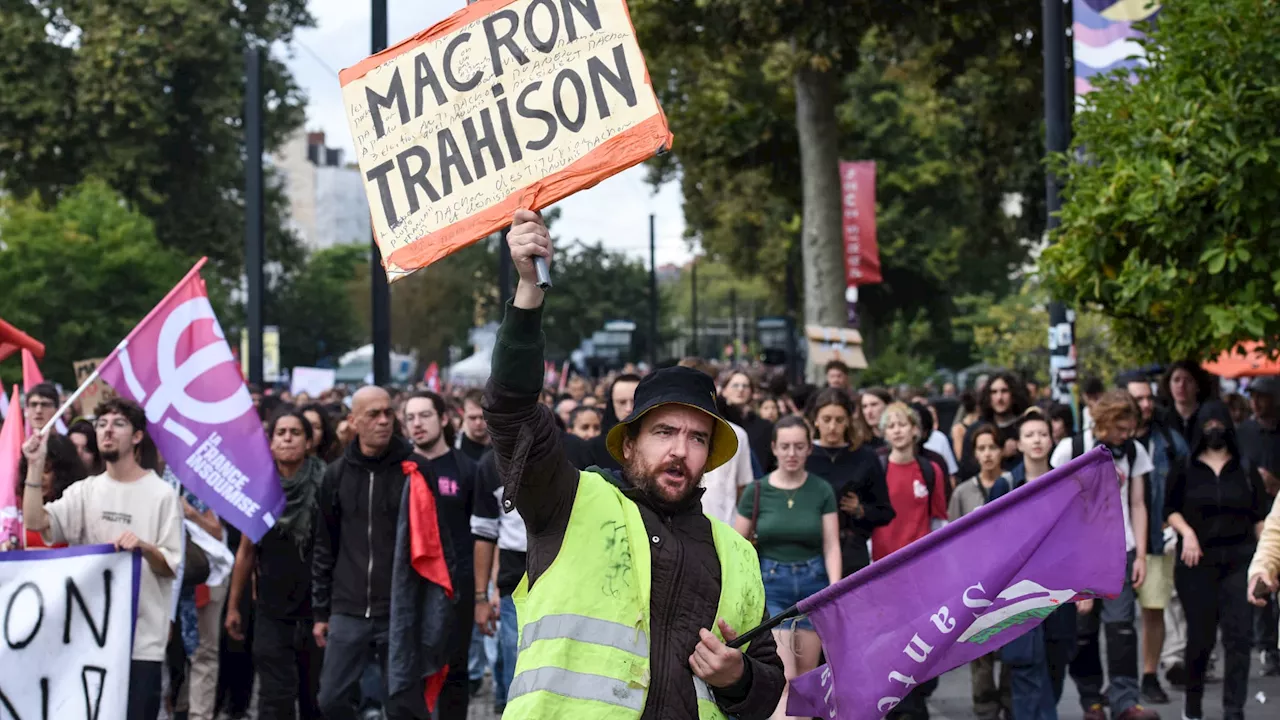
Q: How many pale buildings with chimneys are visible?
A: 1